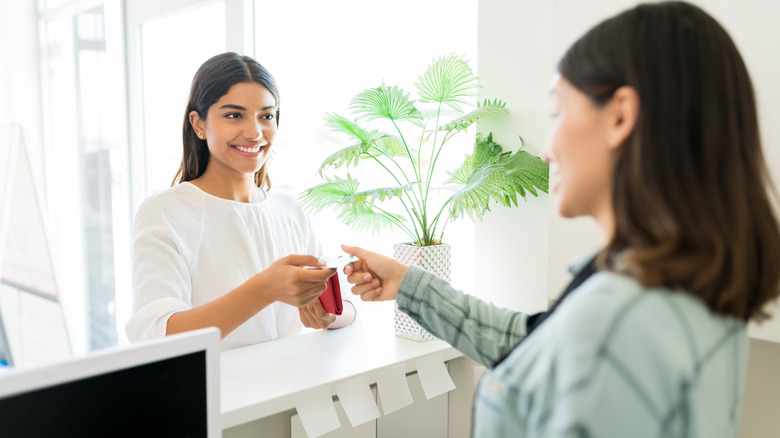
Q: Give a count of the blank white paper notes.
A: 4